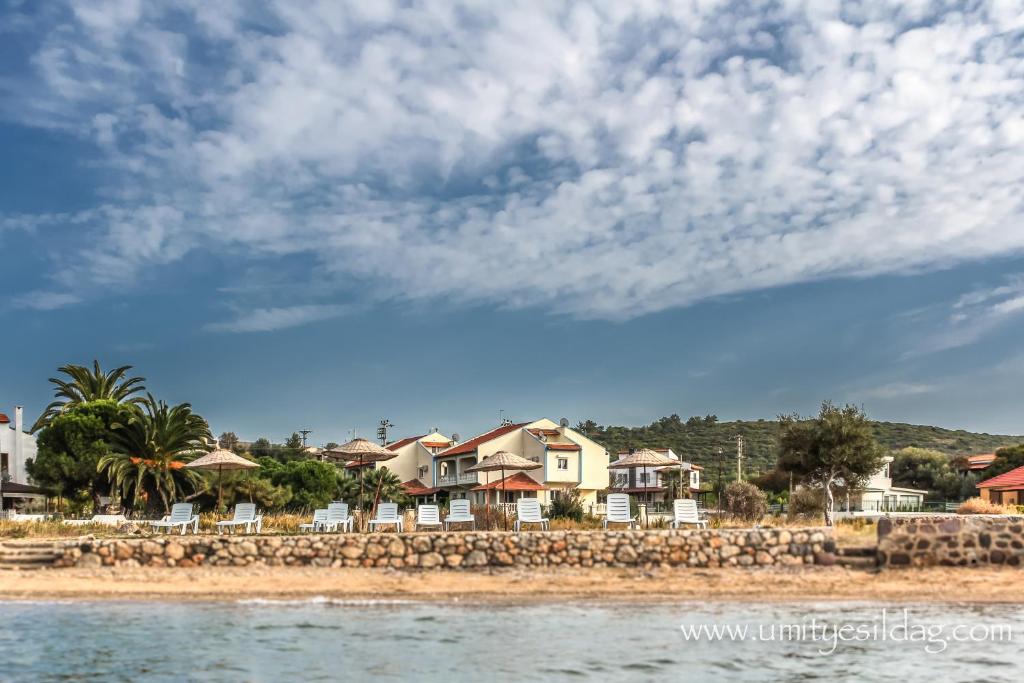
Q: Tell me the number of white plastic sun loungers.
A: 10